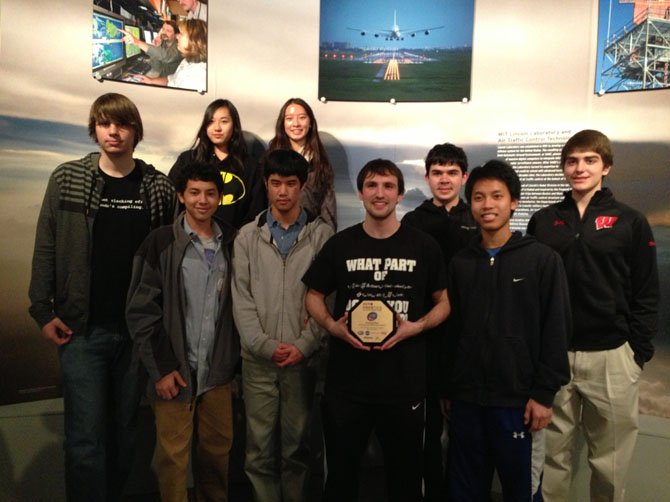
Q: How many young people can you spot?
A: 9